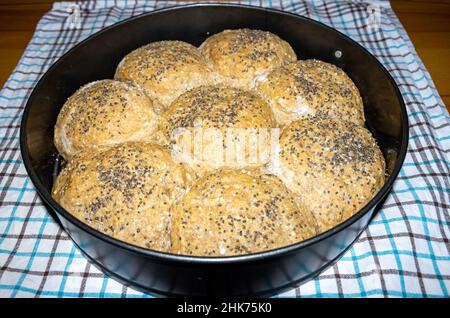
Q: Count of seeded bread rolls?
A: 8